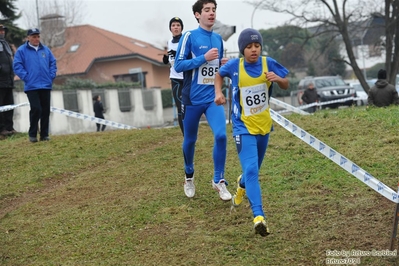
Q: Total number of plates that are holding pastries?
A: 0